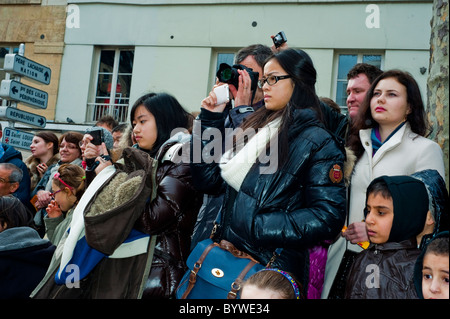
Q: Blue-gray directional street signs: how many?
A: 4